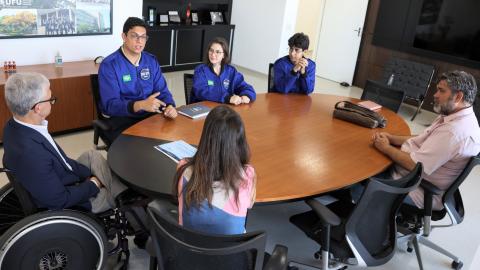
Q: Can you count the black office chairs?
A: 7